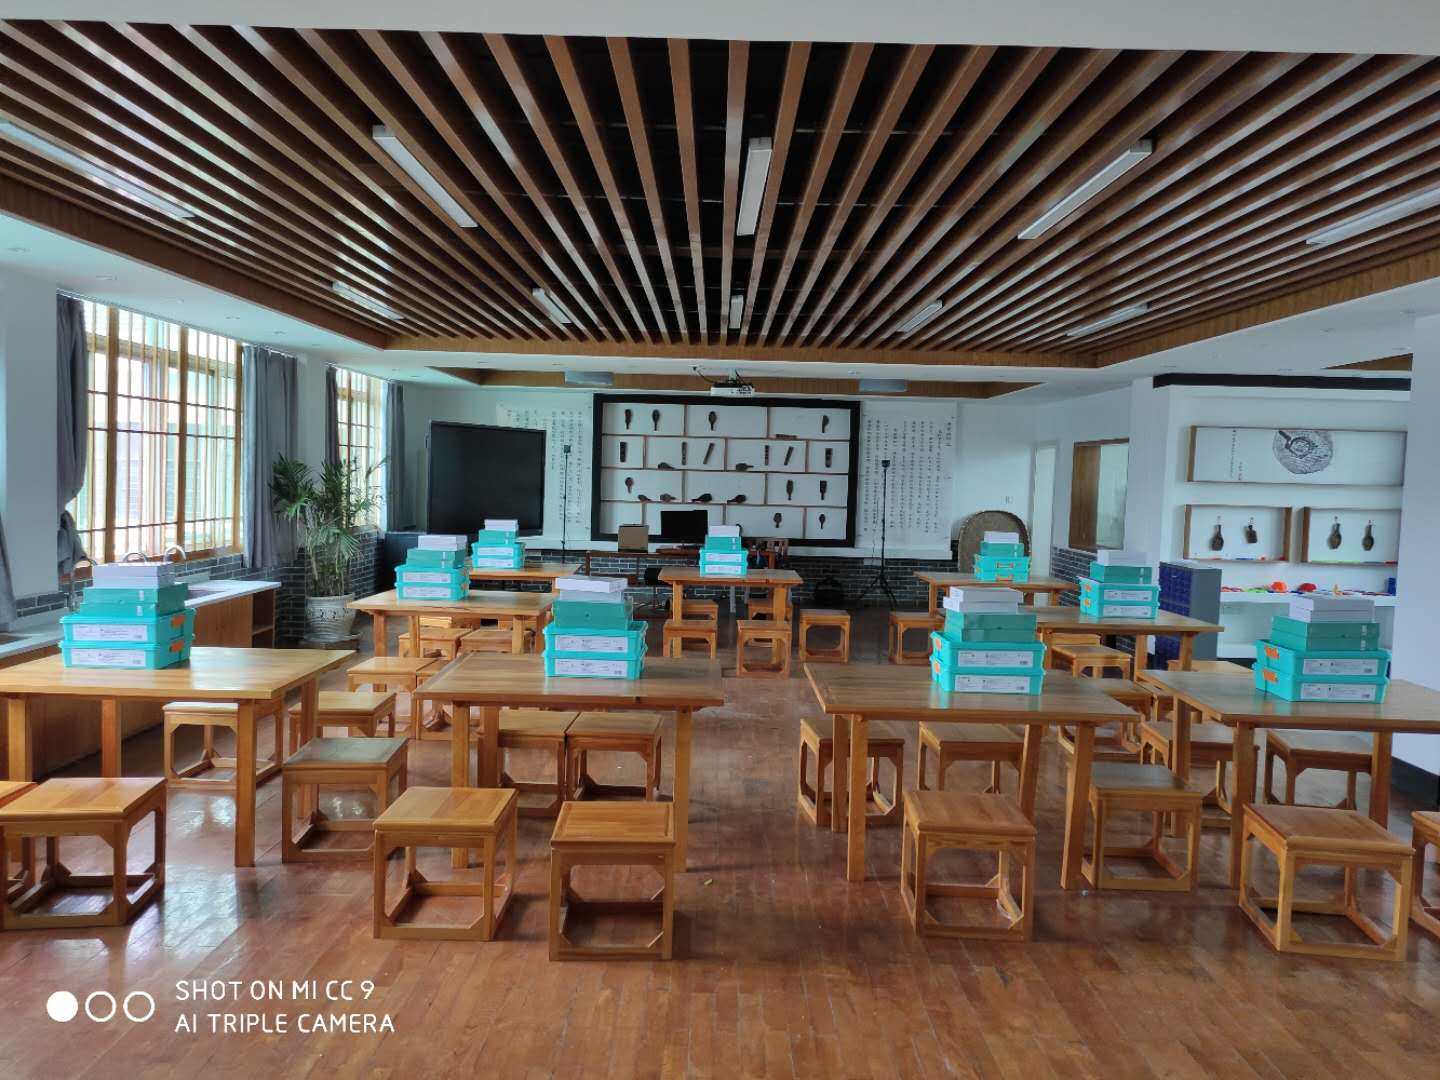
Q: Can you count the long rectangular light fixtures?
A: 10